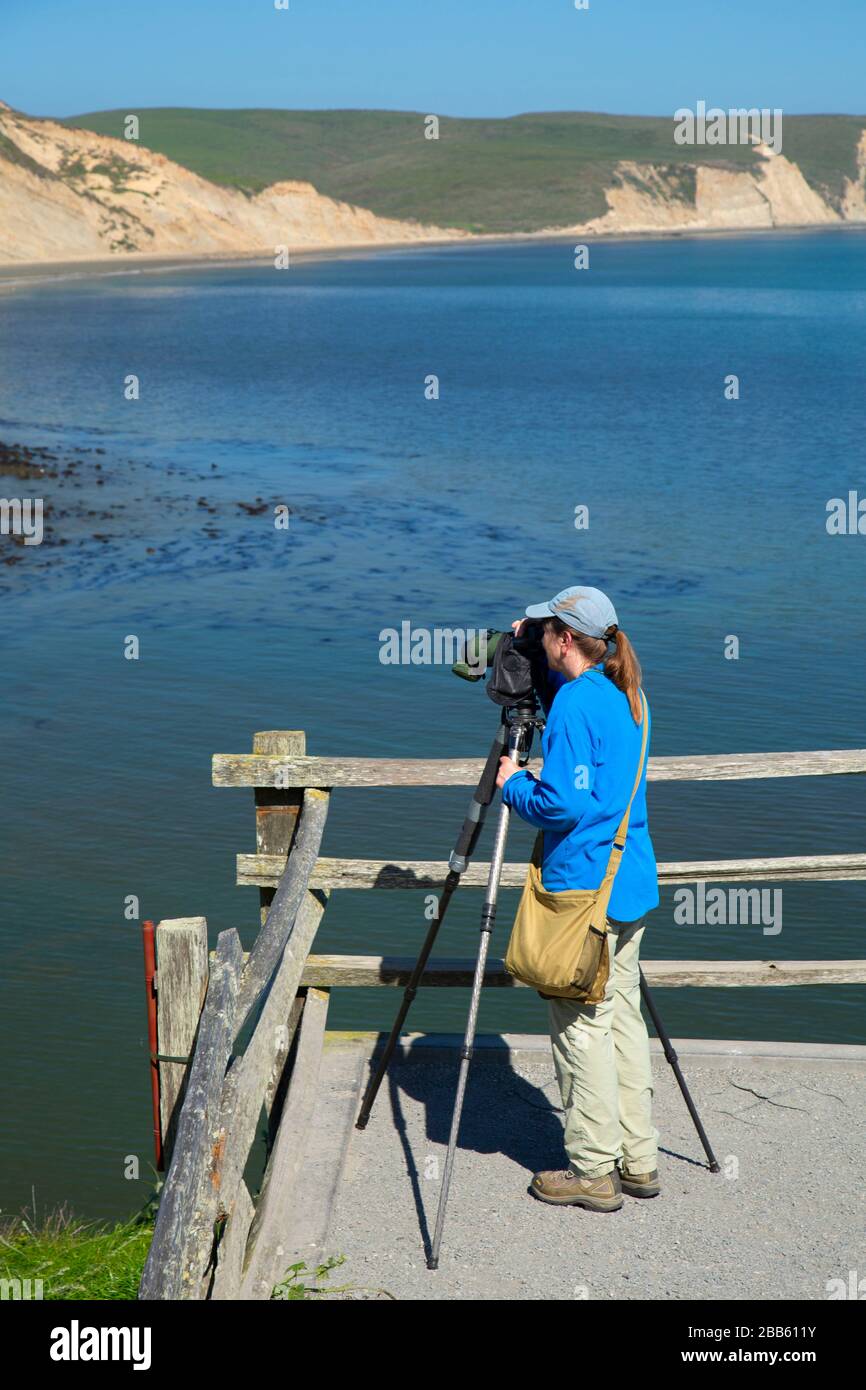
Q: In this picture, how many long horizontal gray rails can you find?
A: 3